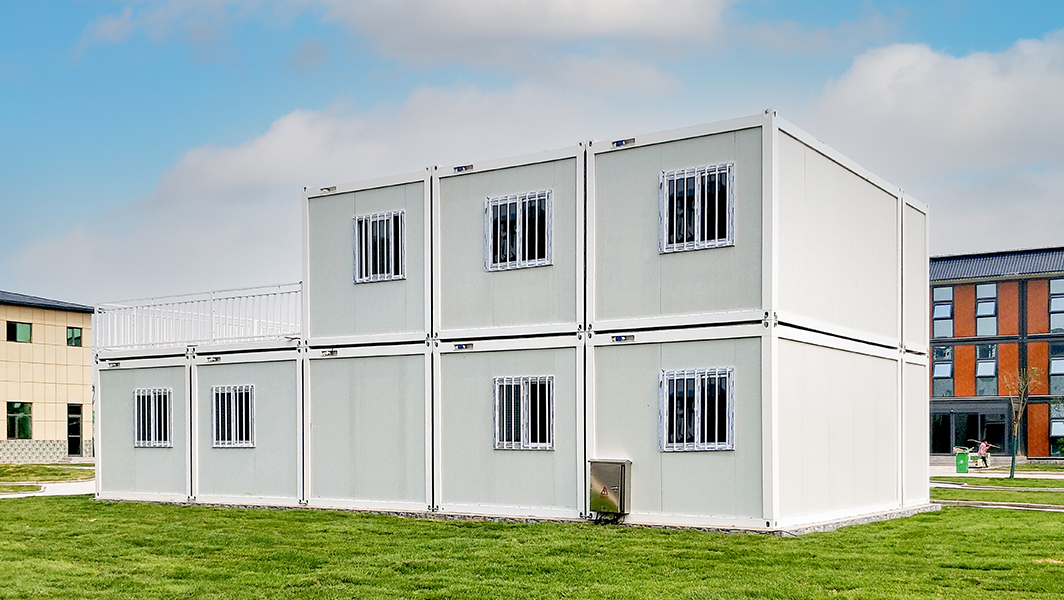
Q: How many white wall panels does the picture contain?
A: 12